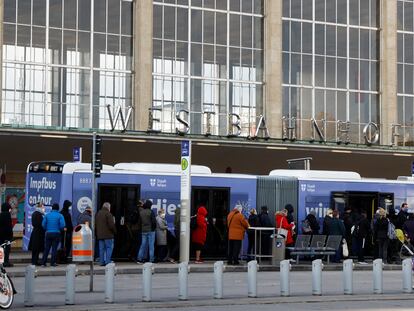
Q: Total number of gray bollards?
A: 12